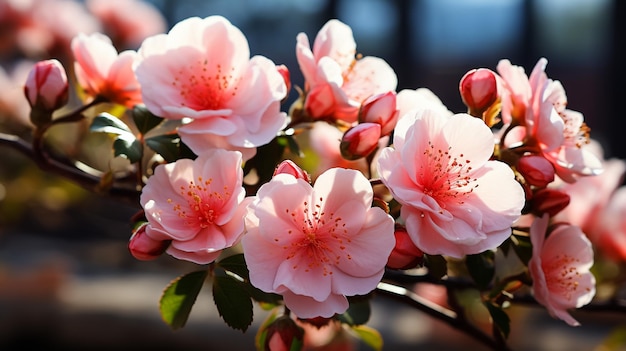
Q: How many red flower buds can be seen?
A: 12